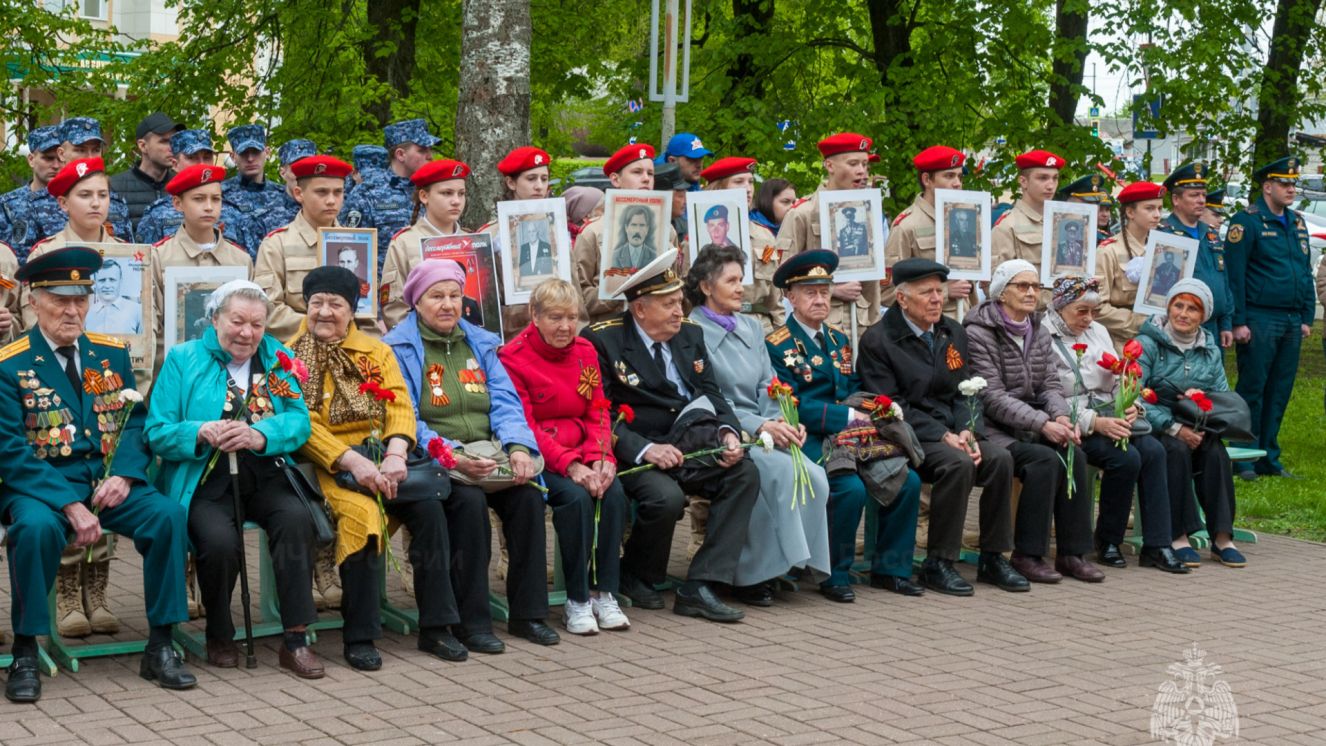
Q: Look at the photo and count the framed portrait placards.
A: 11